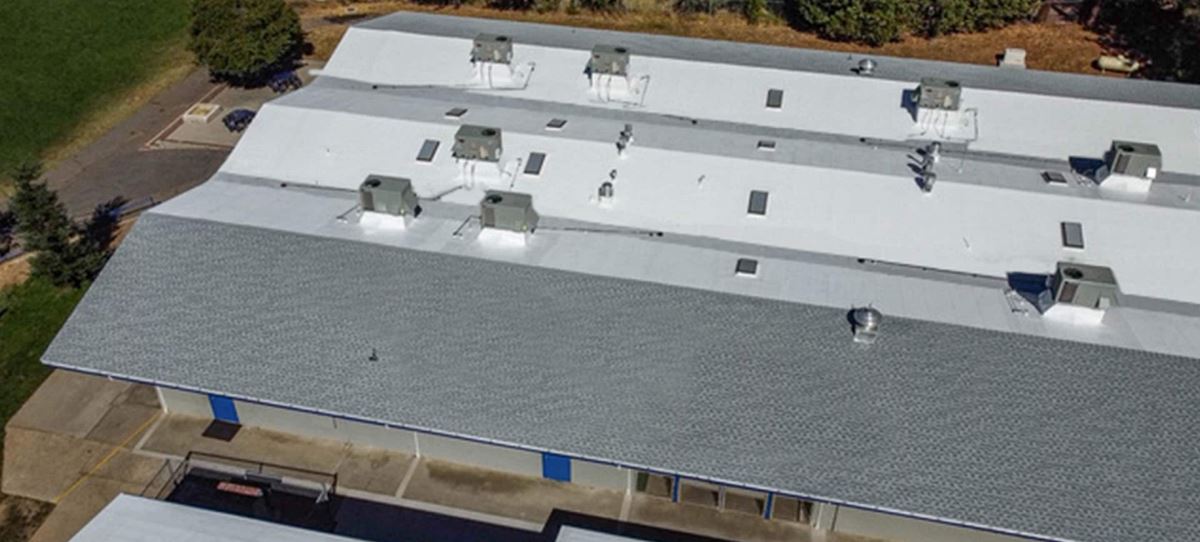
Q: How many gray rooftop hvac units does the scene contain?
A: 8